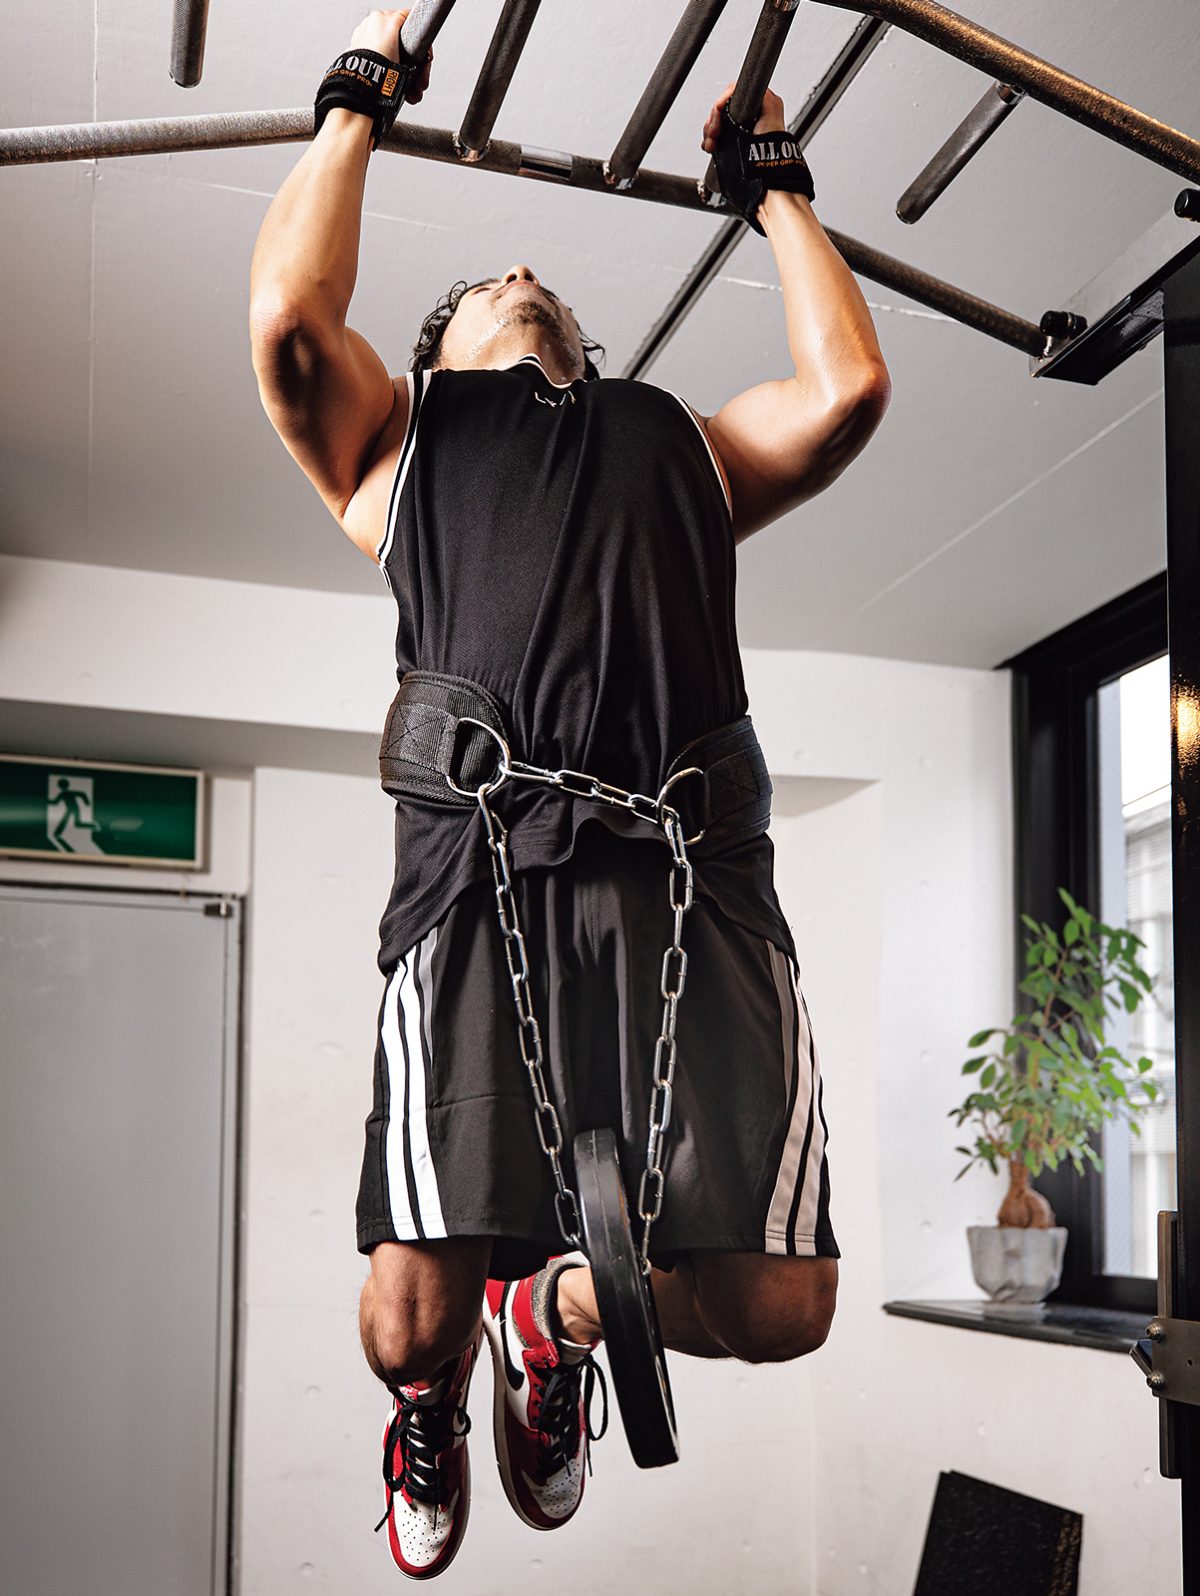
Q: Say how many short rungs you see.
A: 6